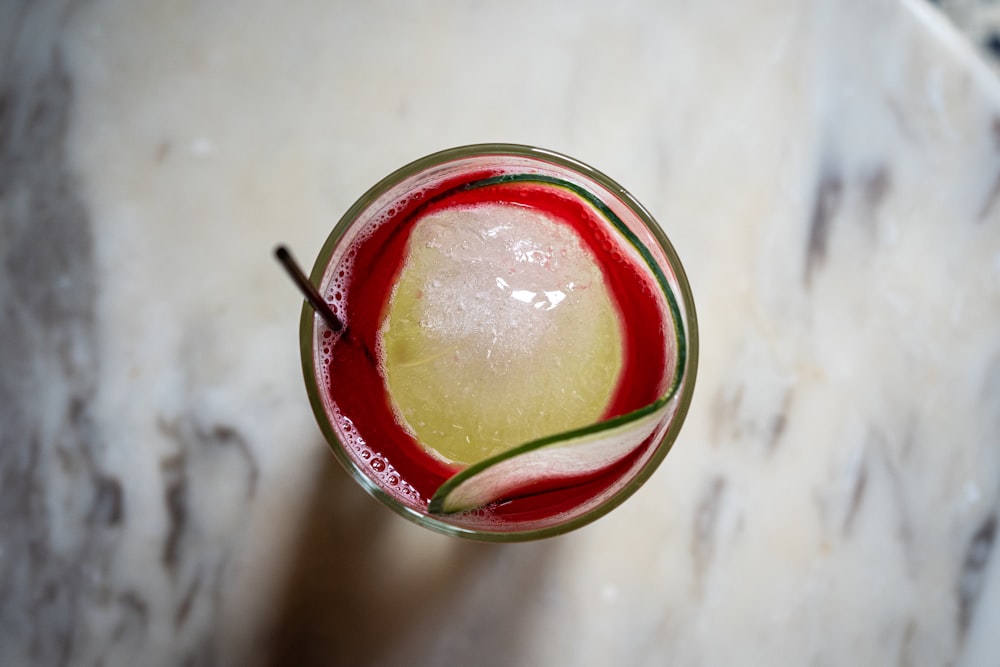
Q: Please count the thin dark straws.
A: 1